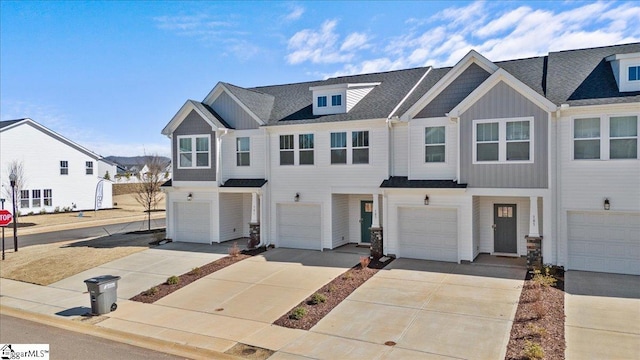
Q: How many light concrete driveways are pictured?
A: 4